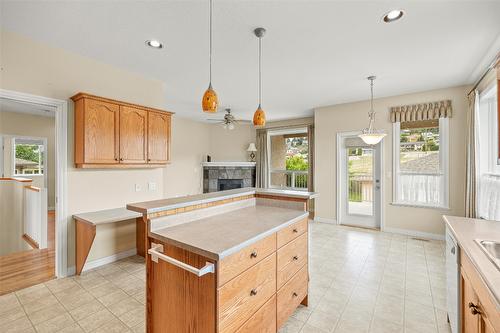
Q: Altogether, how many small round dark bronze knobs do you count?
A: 10